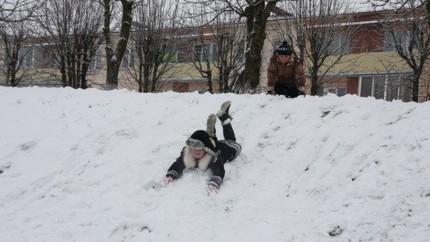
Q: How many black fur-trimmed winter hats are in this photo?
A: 1